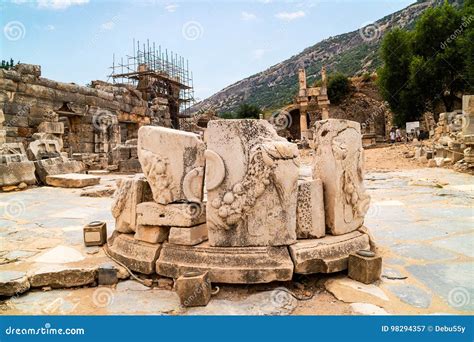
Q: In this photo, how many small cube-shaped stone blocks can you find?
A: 3